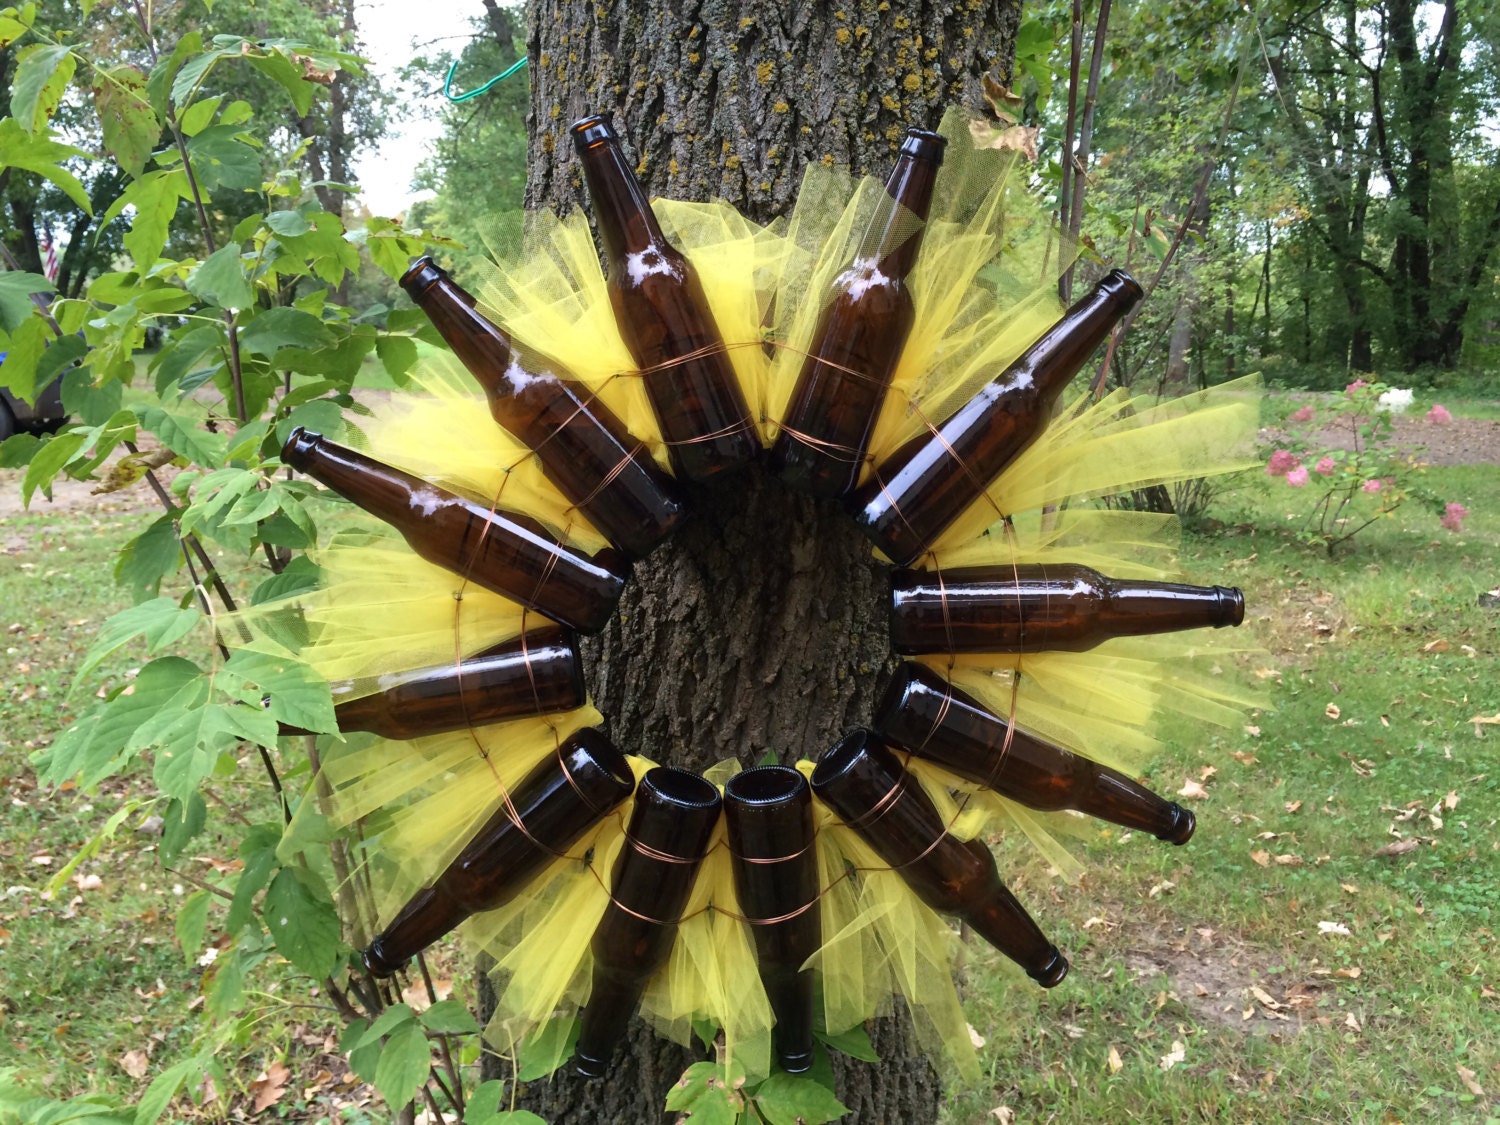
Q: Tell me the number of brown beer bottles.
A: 12